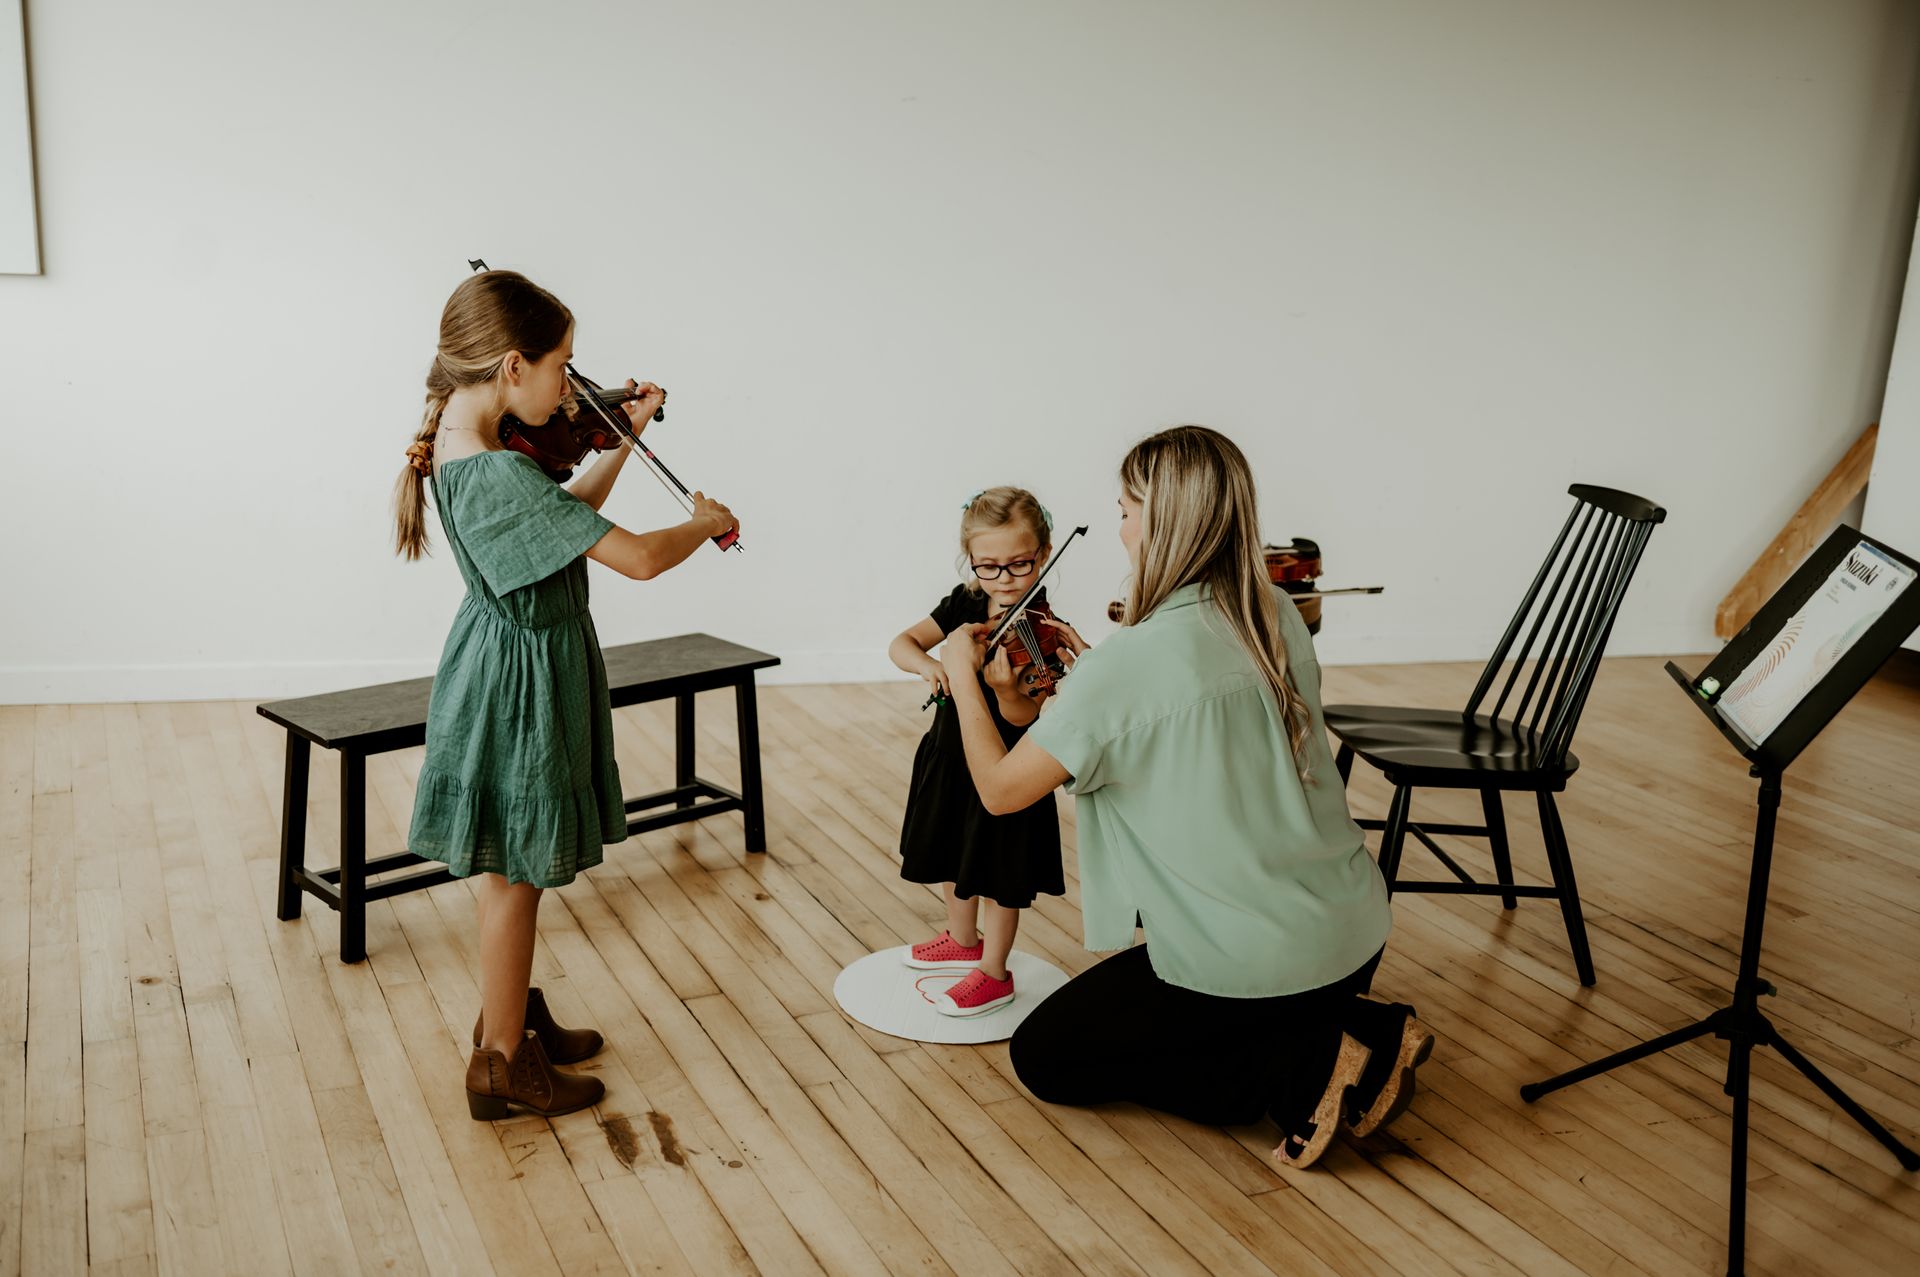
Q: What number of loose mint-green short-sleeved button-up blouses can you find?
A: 1